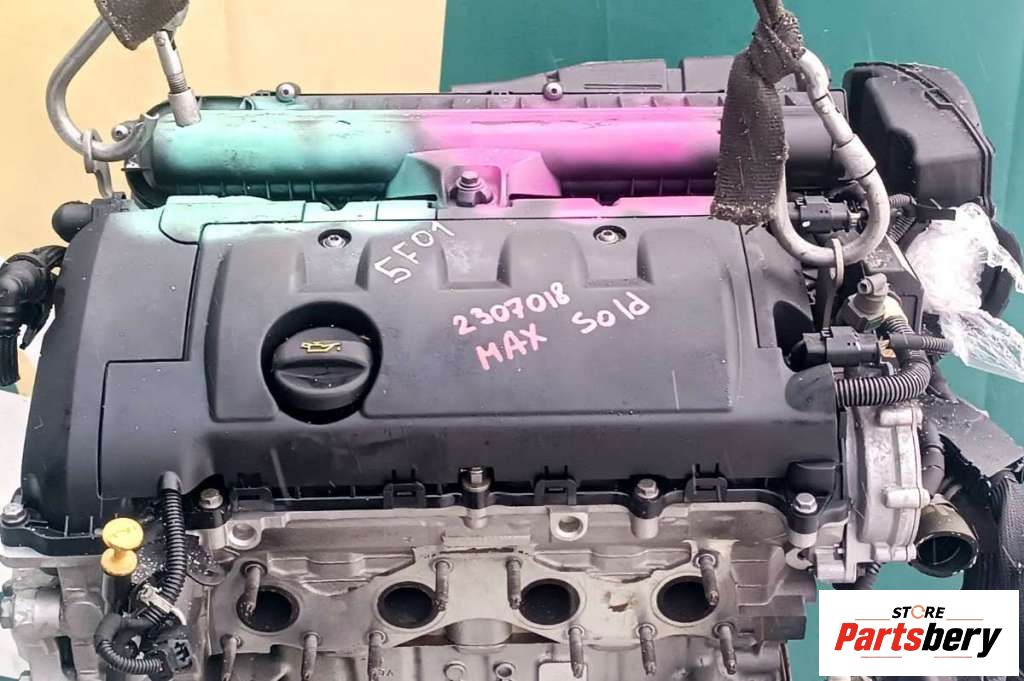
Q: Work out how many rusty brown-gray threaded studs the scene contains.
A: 10